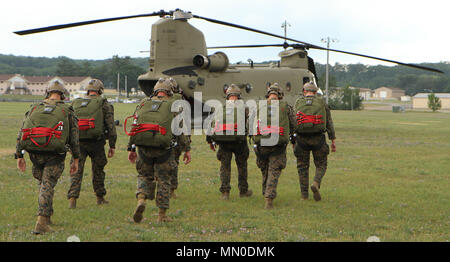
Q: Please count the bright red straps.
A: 6